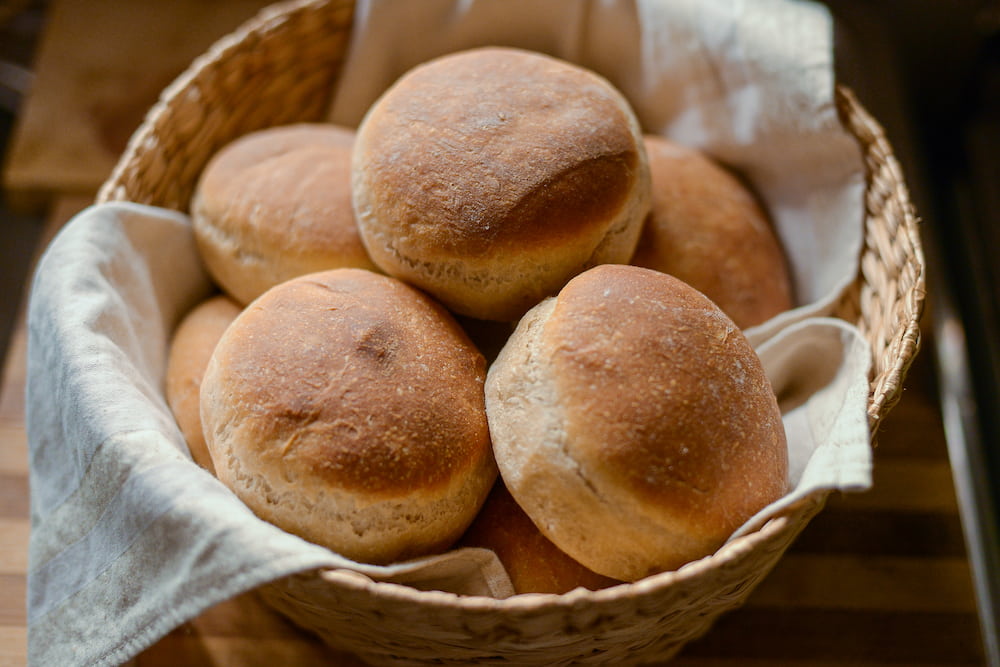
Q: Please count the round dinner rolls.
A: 7